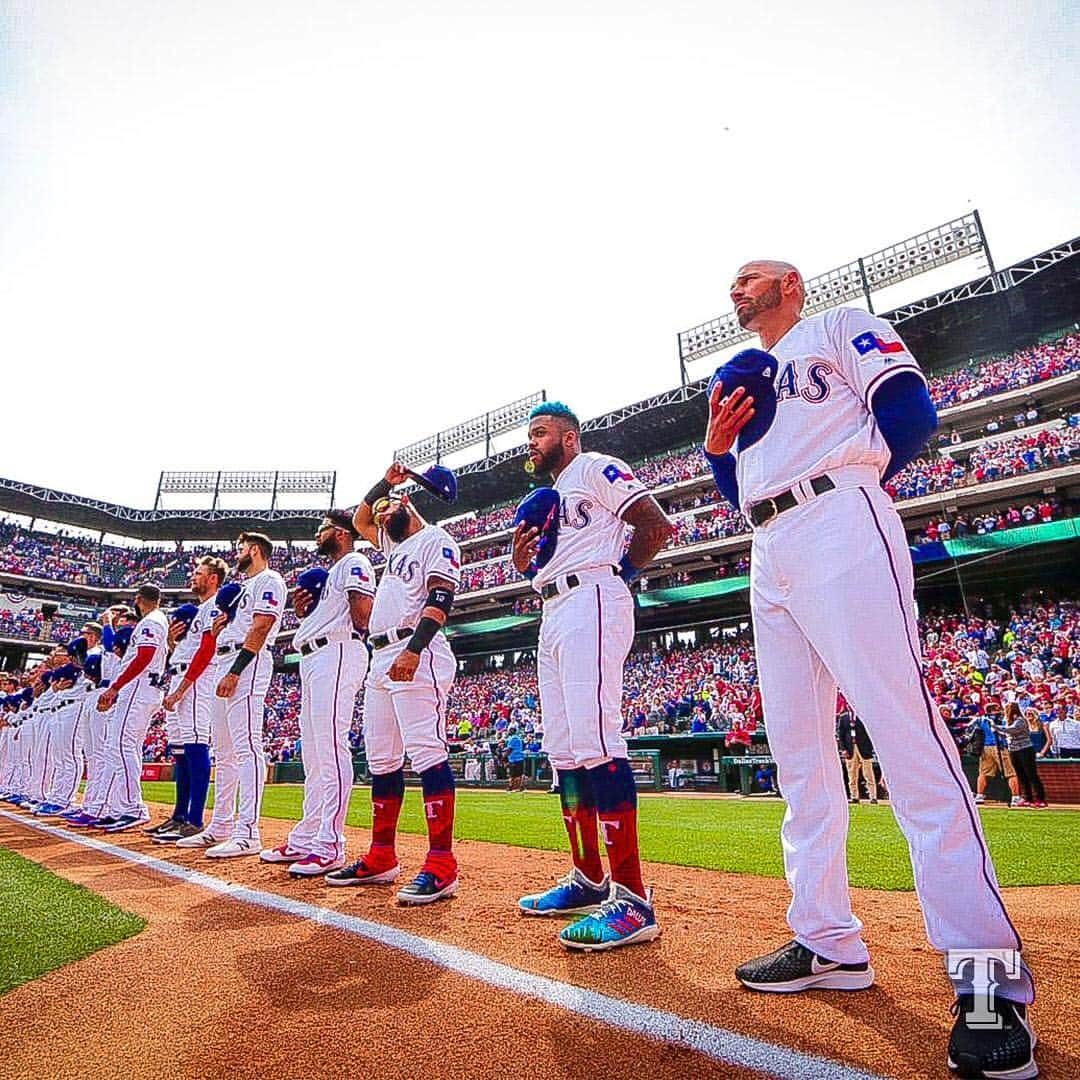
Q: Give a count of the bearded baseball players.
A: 7